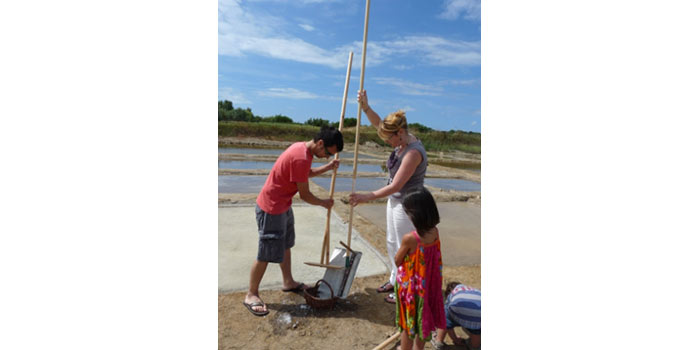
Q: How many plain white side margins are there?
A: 2